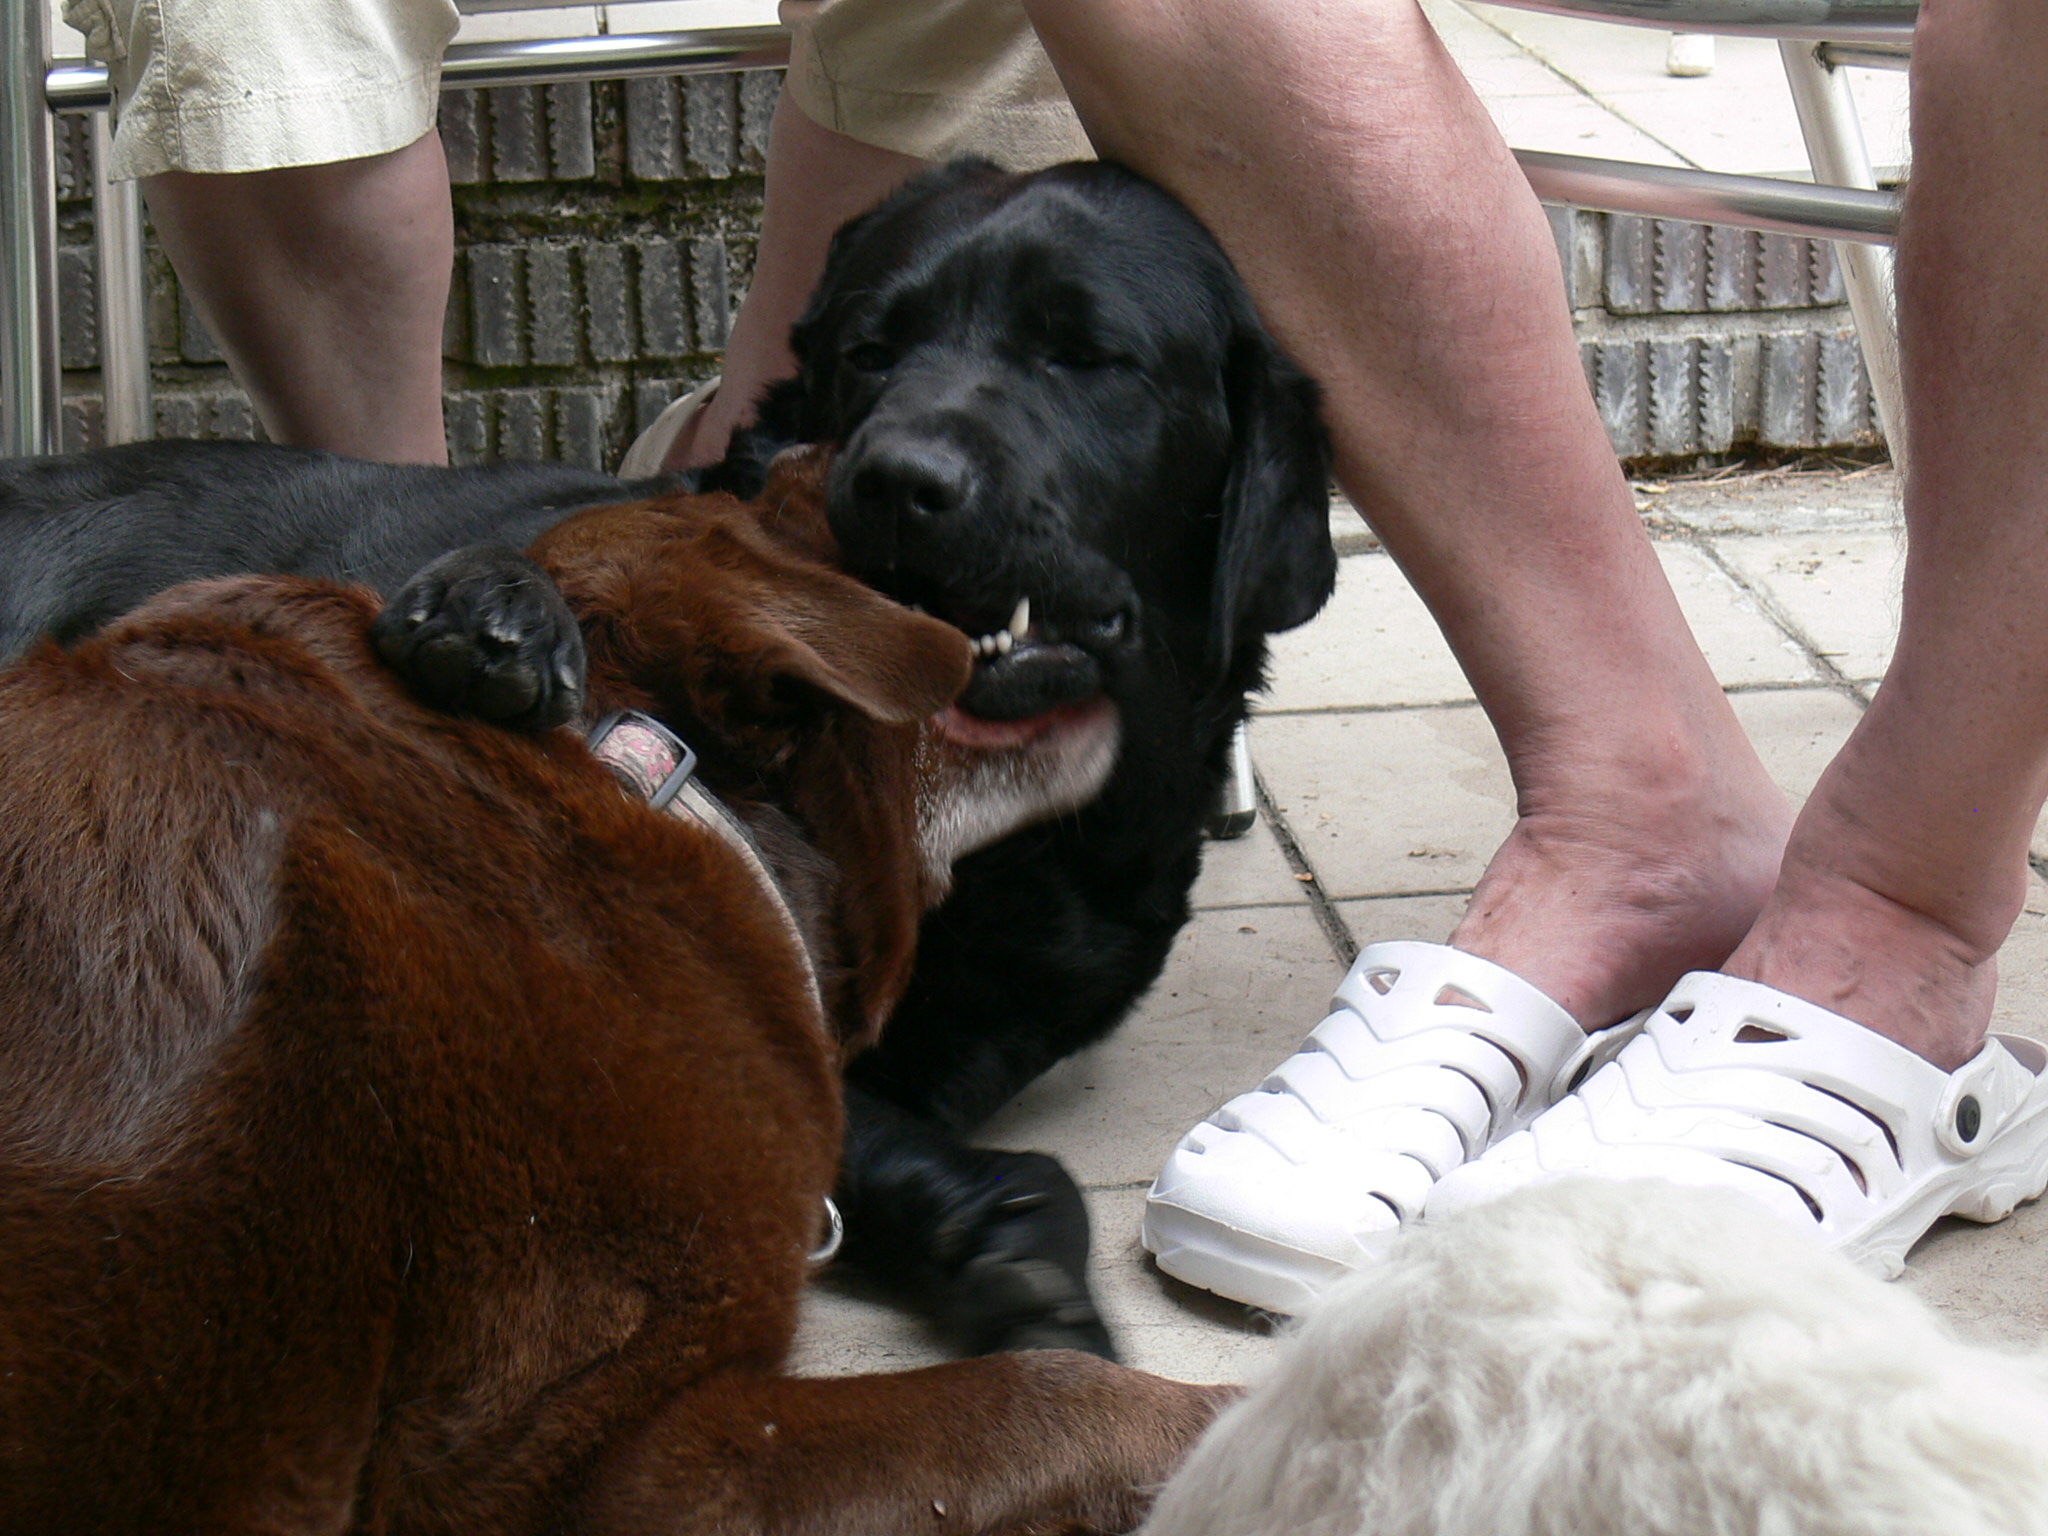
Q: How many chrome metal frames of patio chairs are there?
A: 2